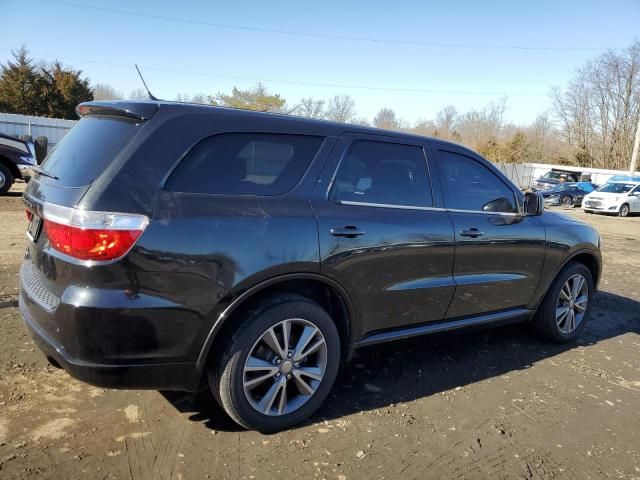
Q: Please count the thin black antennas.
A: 1